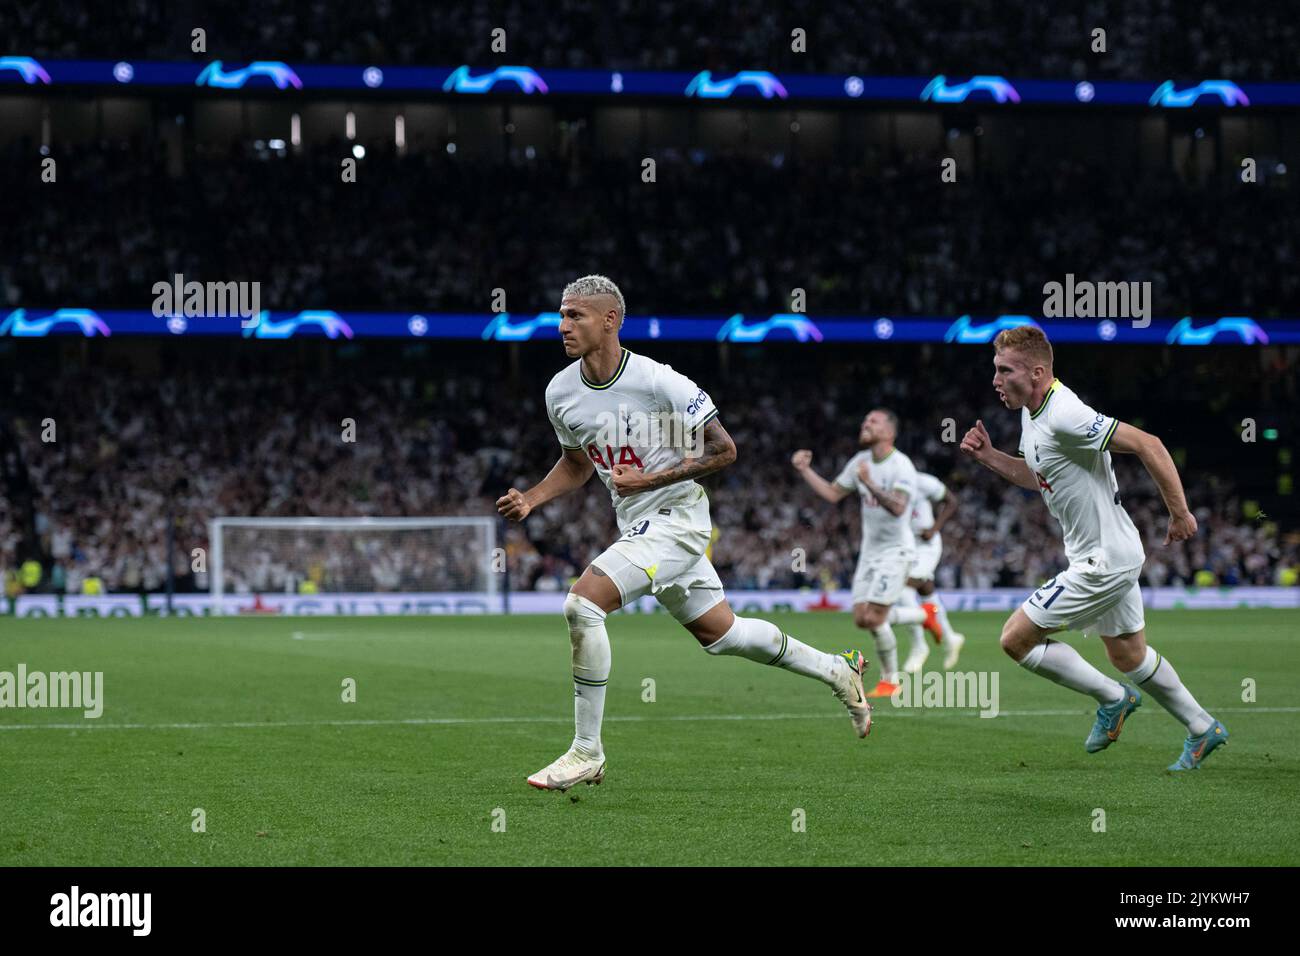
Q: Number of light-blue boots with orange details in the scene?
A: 2